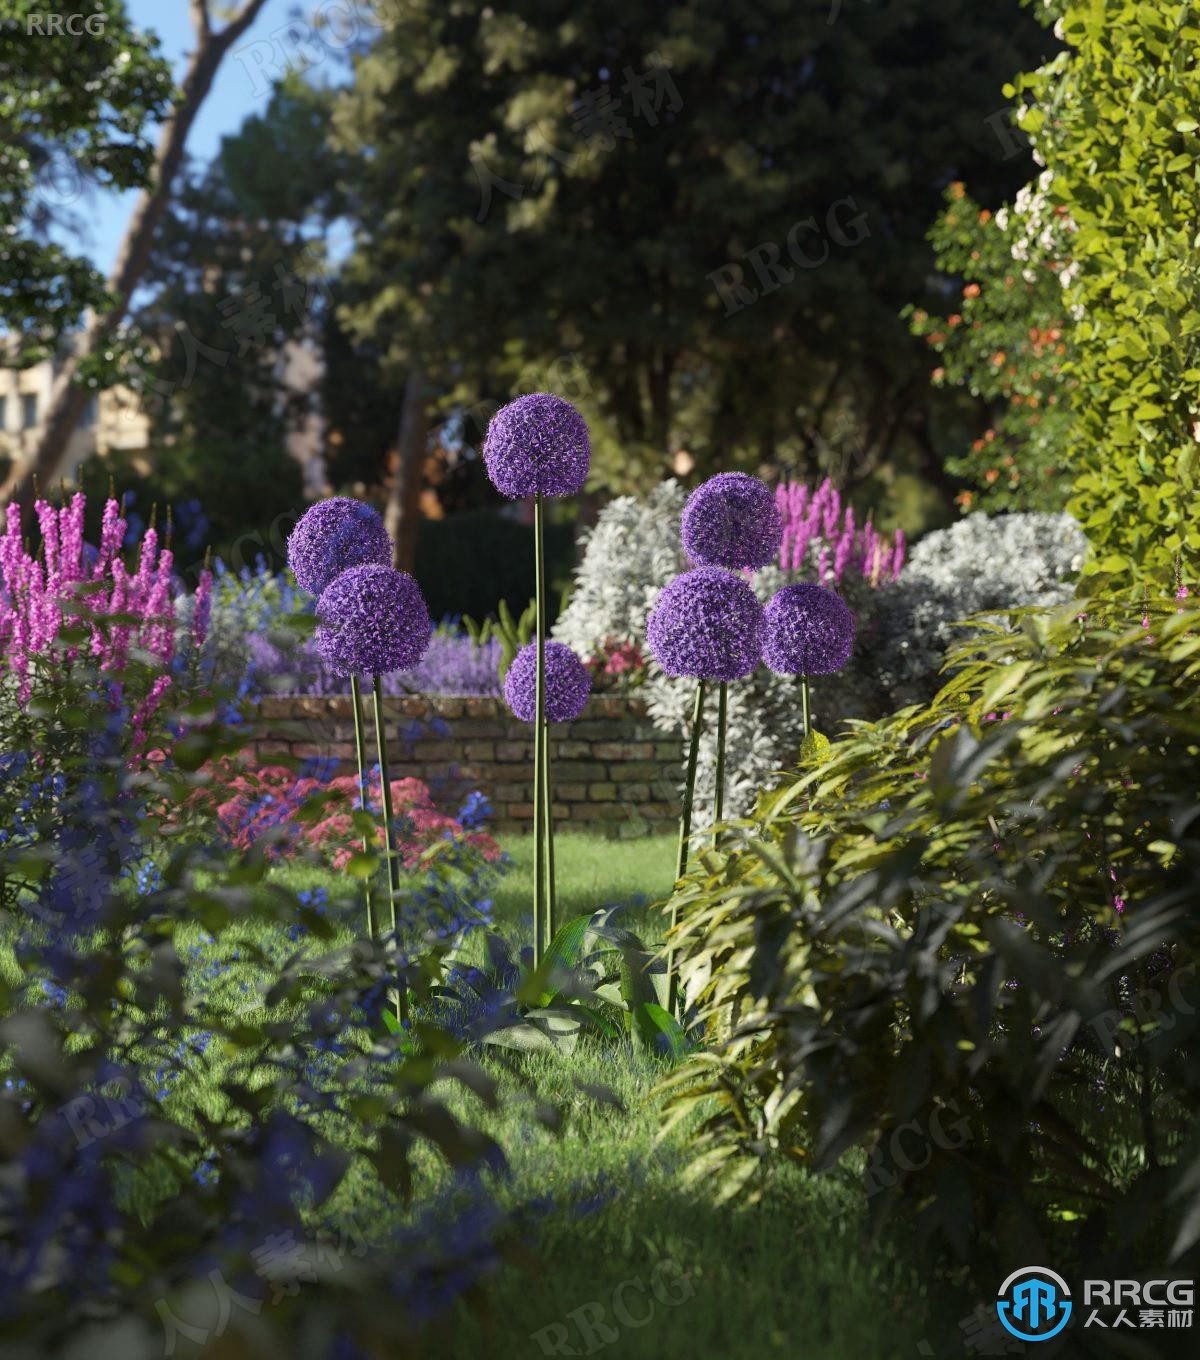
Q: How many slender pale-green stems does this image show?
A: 7